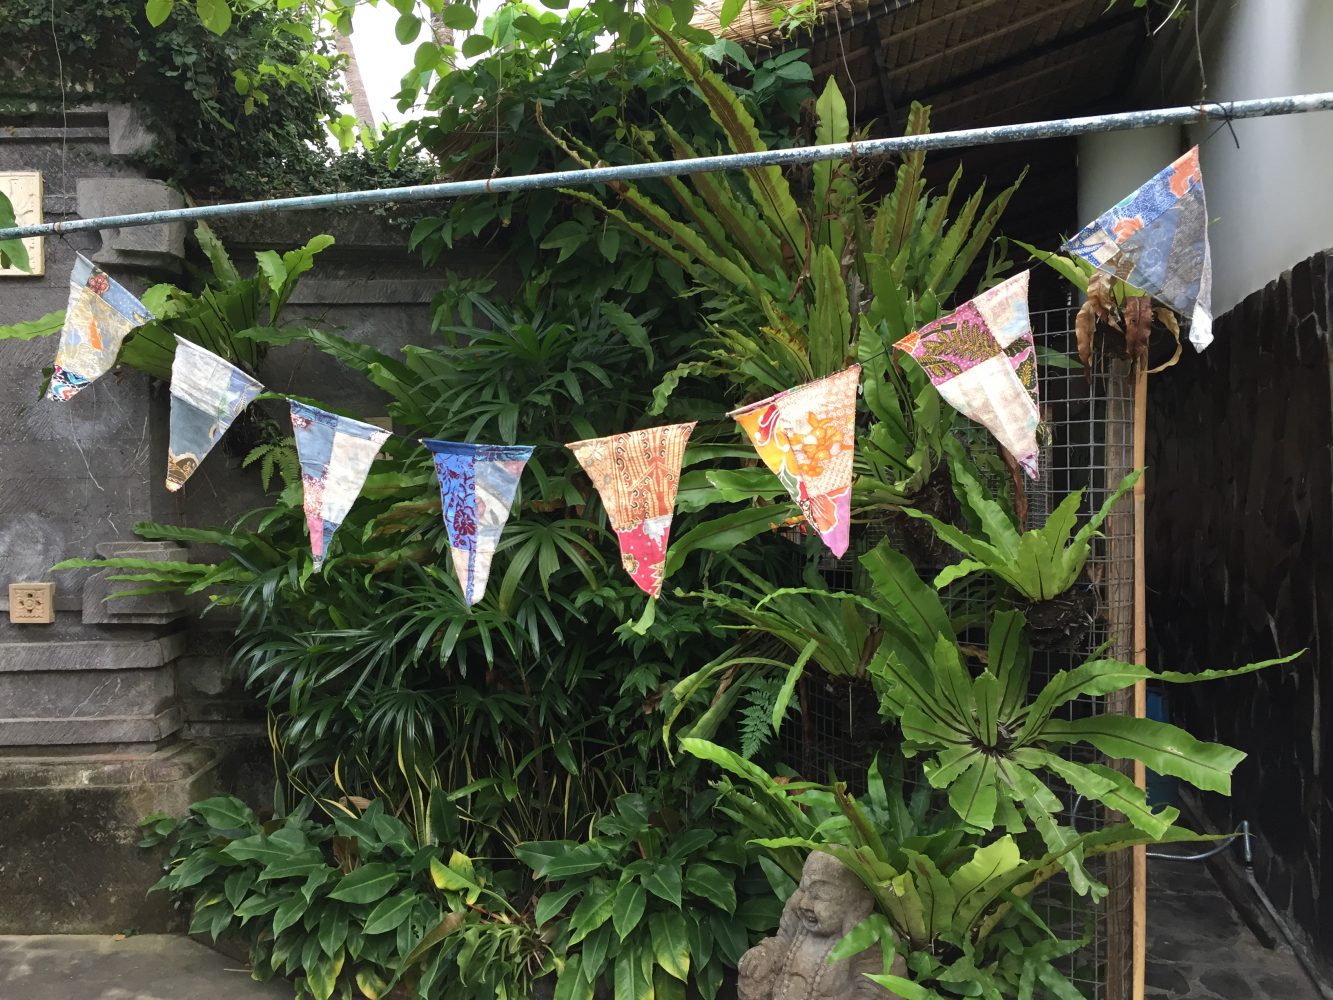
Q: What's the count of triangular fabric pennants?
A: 8